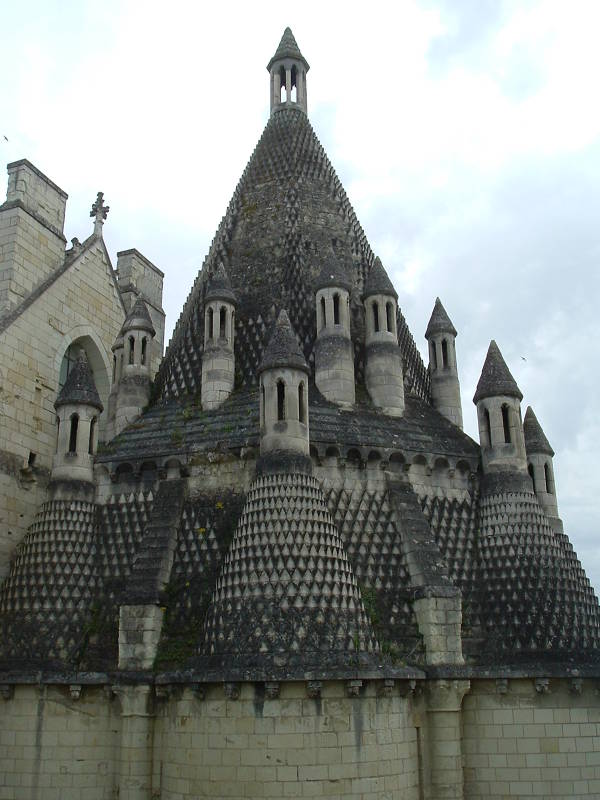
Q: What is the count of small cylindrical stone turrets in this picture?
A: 11